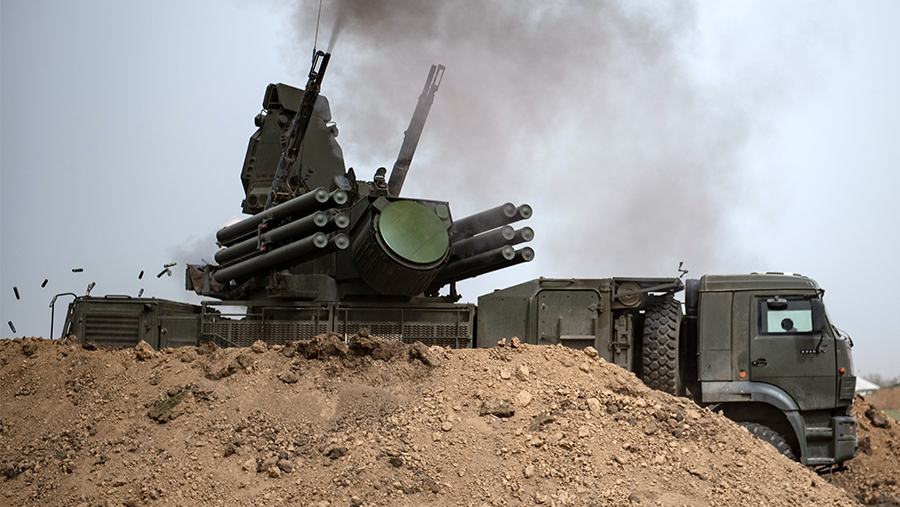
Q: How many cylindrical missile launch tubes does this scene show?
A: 12